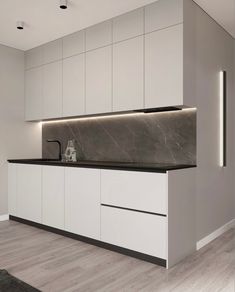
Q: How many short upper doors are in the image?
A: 6